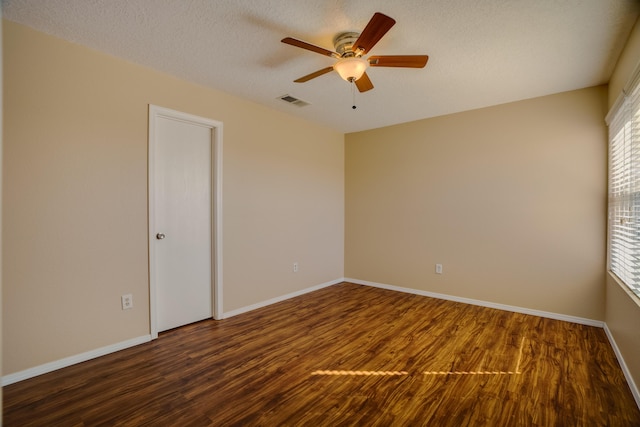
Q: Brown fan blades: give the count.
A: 5